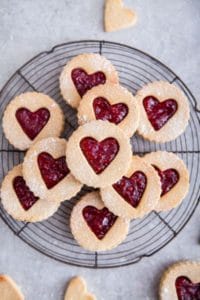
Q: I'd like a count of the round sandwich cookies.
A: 11